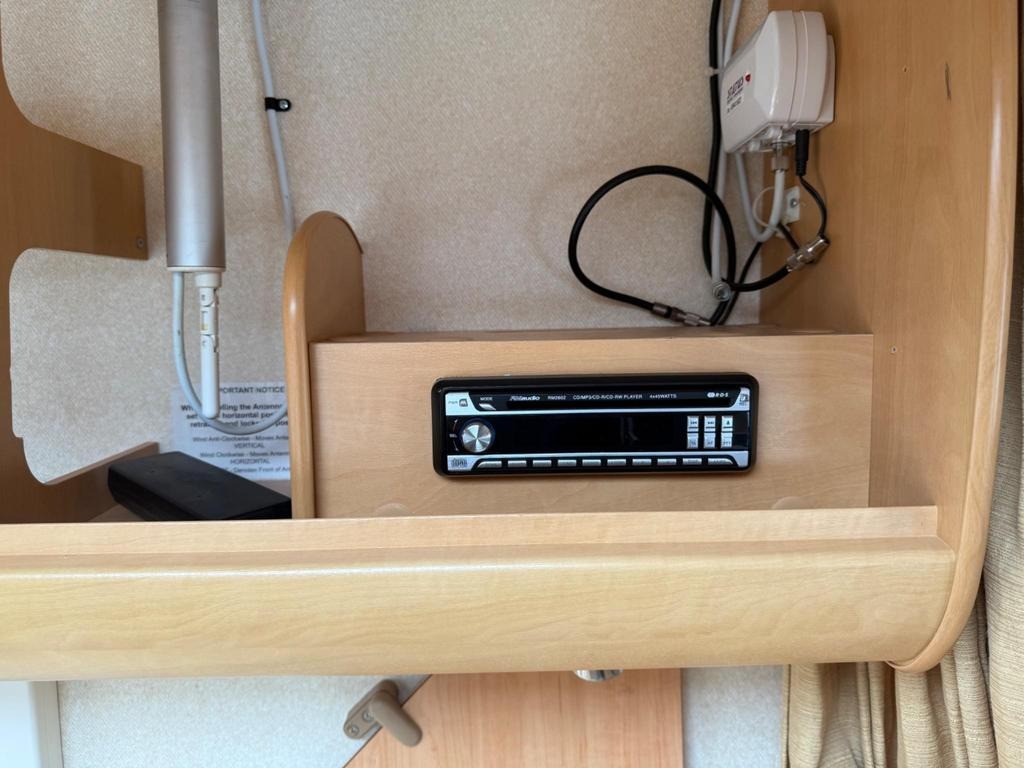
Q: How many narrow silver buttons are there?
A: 10